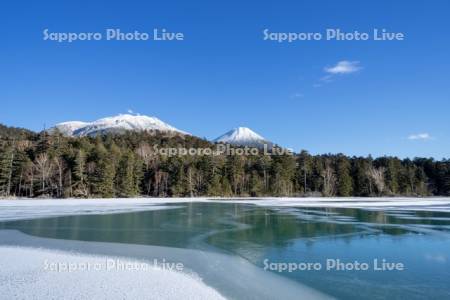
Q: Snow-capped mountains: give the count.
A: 2